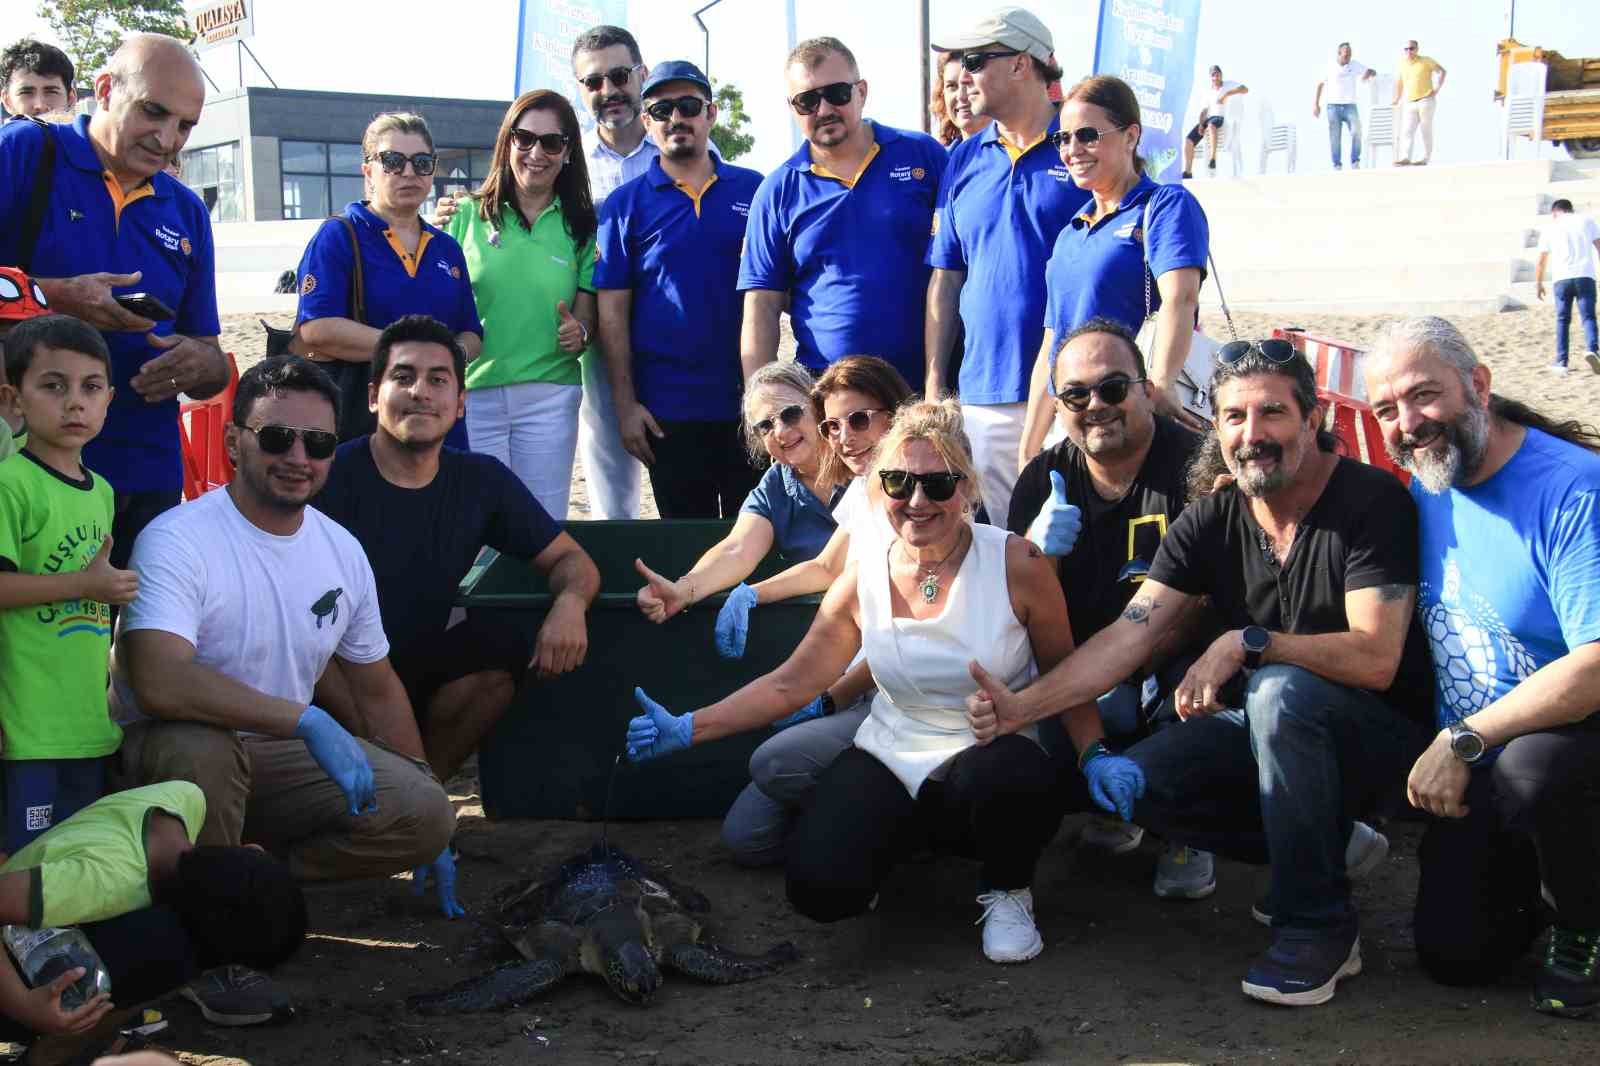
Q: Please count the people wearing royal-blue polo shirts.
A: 6